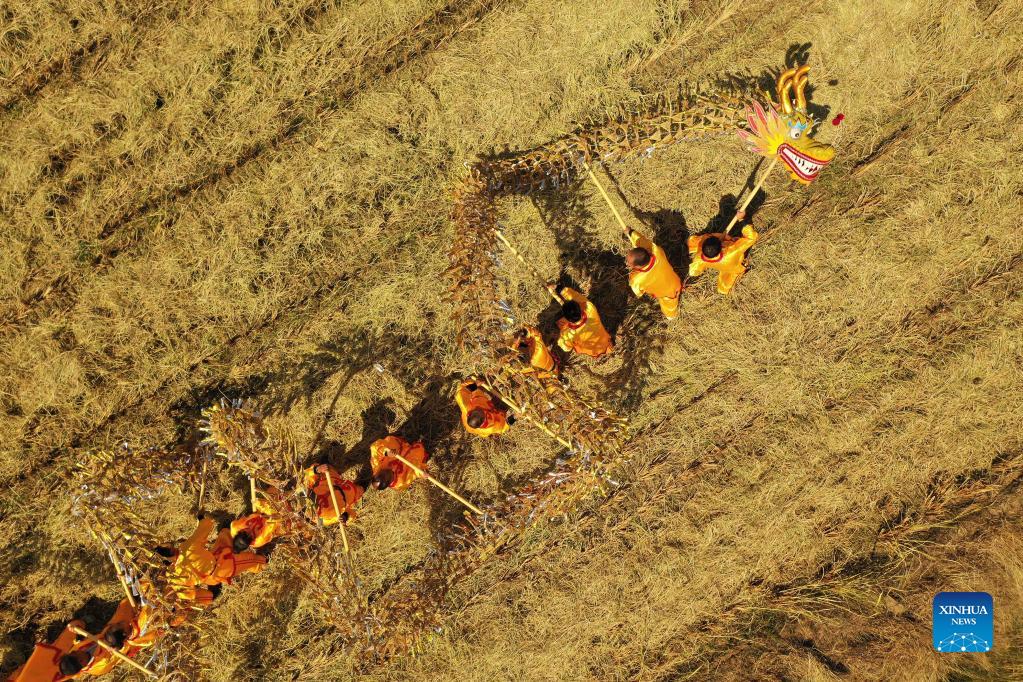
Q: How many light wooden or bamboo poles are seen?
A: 10